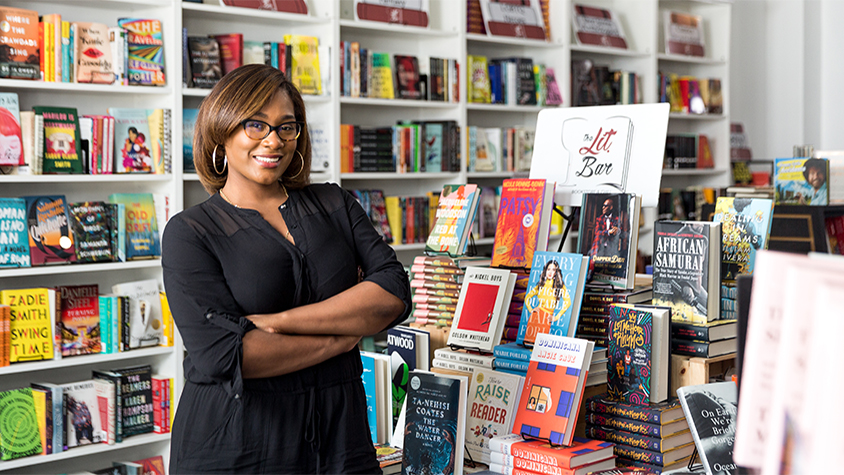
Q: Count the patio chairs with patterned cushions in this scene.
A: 0